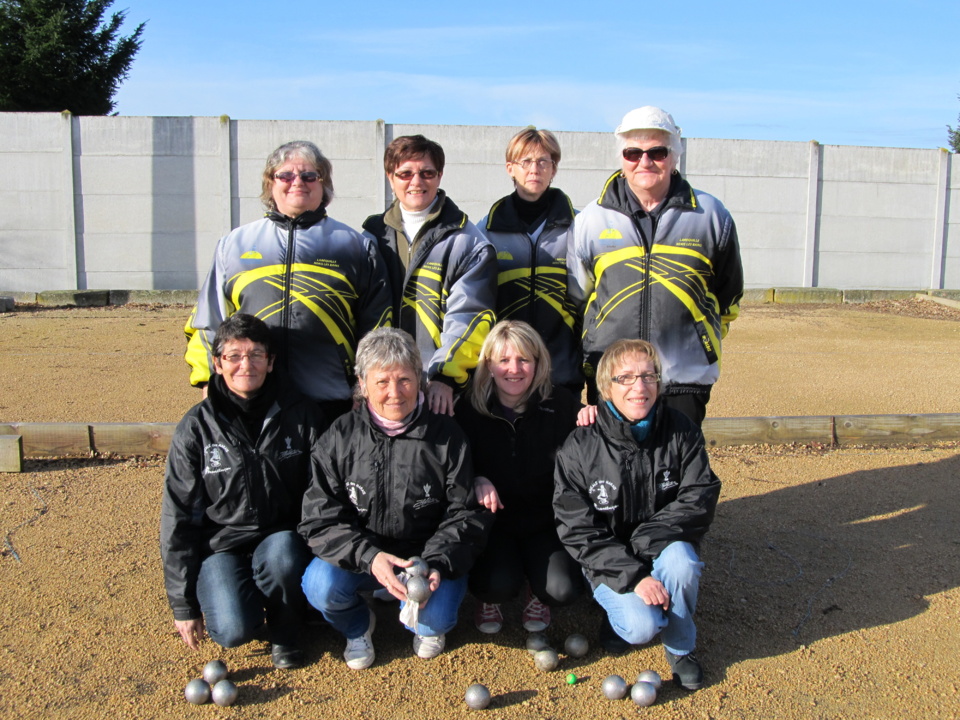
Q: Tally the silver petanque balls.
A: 12